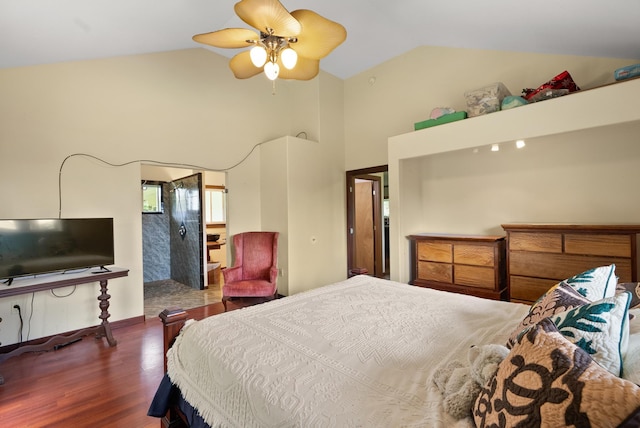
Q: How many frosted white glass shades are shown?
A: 3